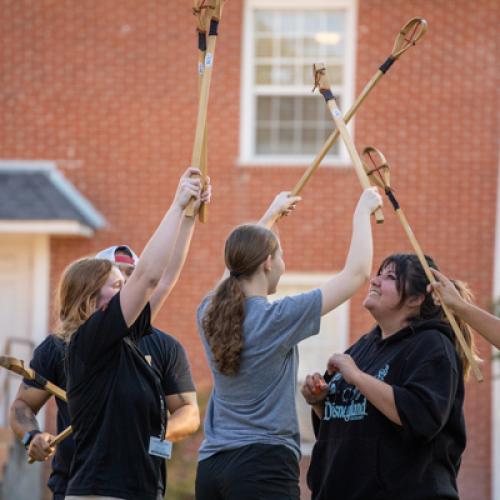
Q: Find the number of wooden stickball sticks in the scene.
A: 7